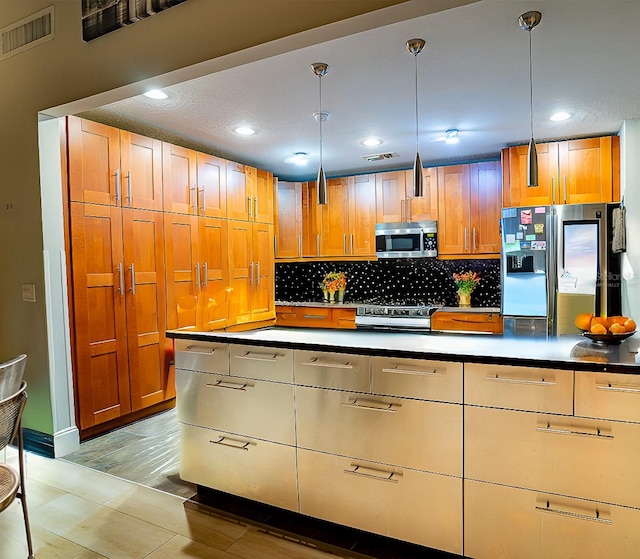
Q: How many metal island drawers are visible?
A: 12